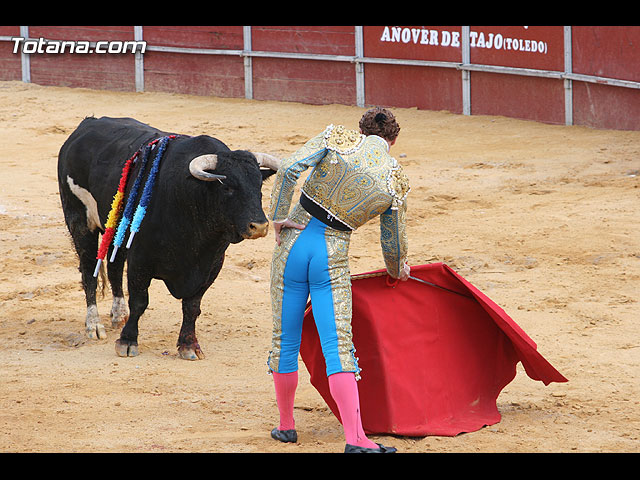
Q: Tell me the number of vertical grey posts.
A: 6